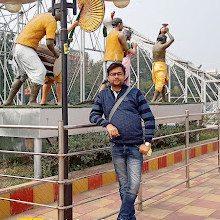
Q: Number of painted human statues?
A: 5